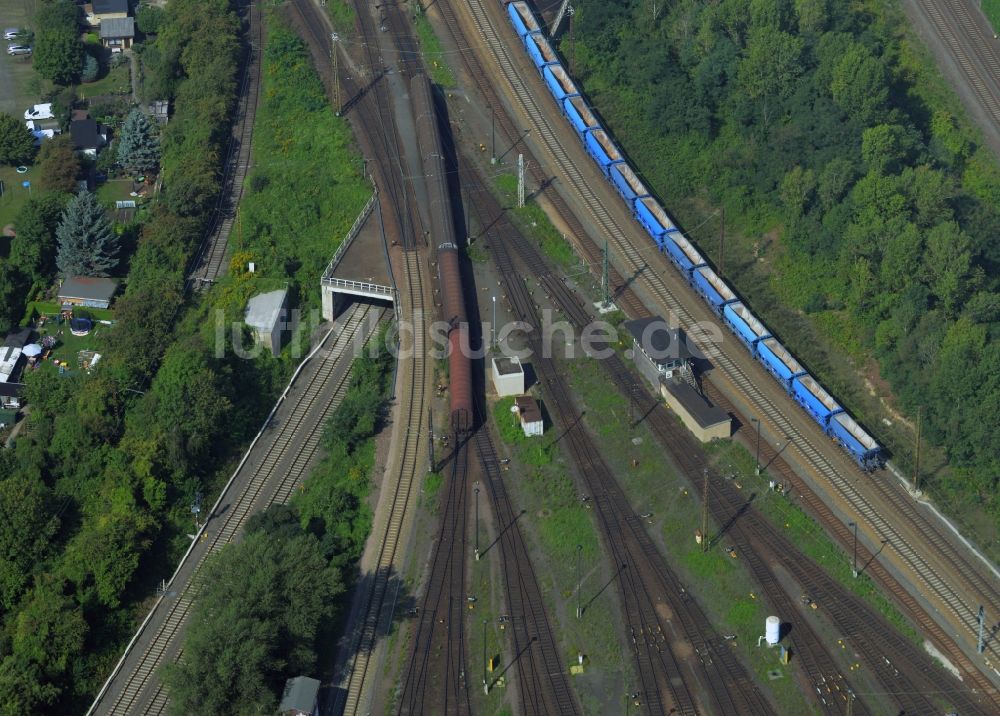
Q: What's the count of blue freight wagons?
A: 13